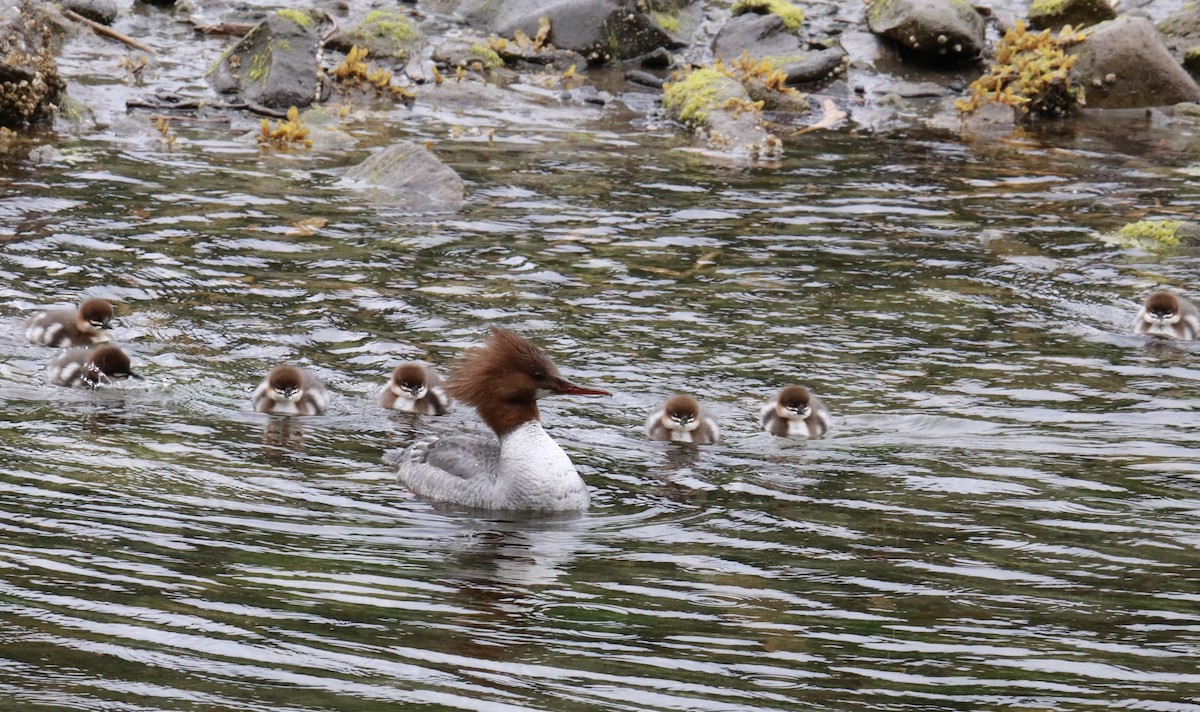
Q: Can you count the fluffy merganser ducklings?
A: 7